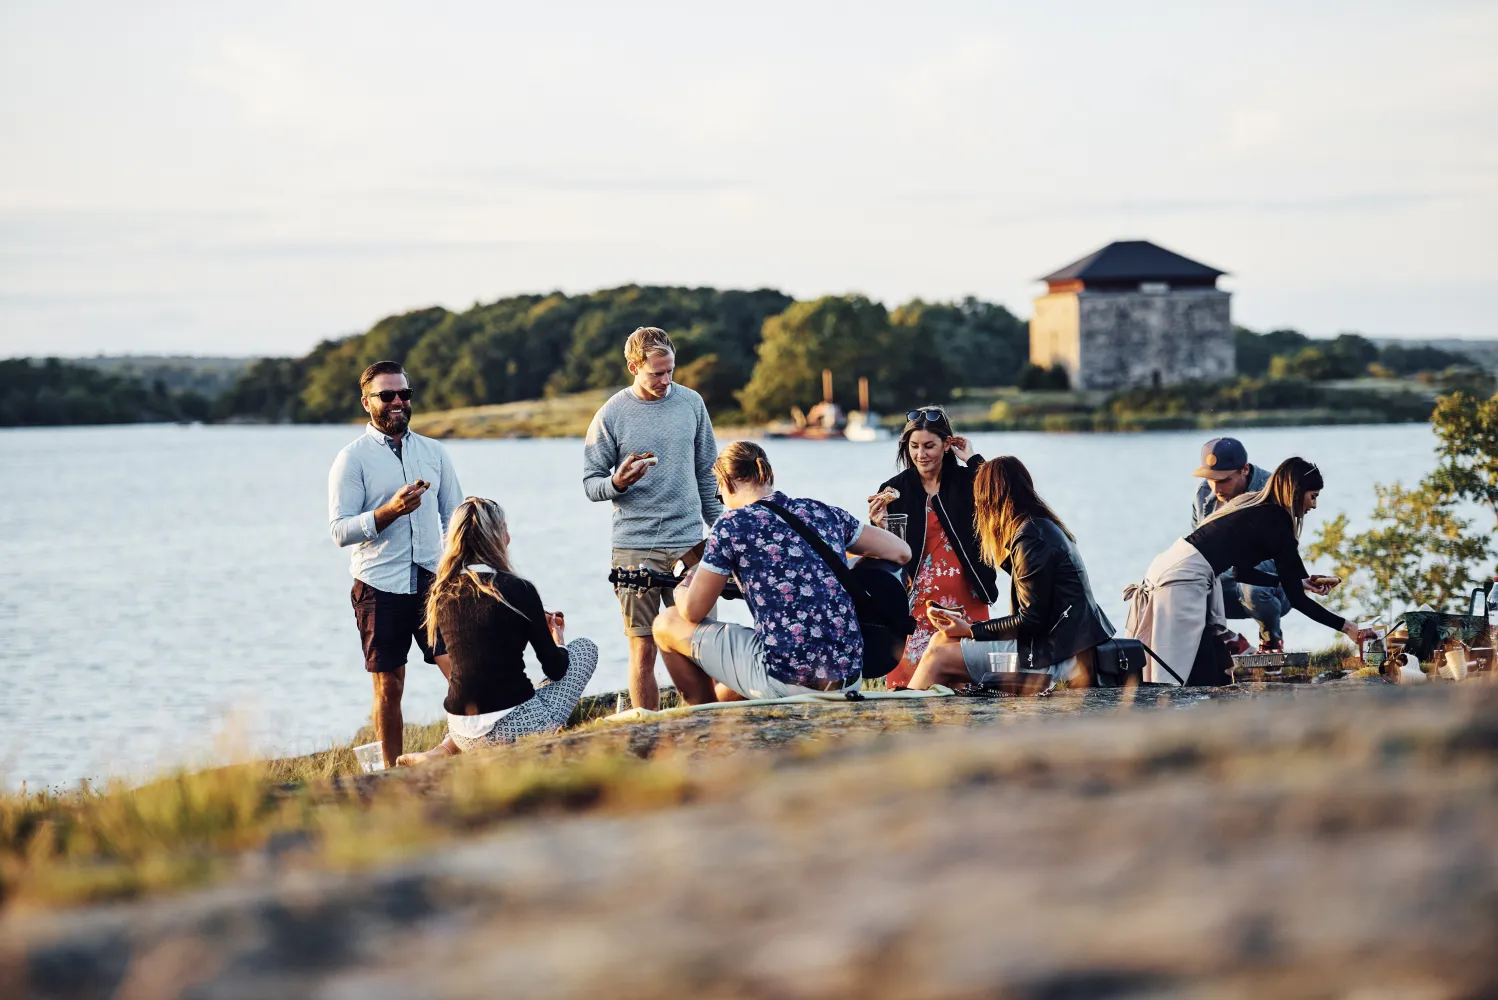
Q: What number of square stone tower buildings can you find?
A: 1